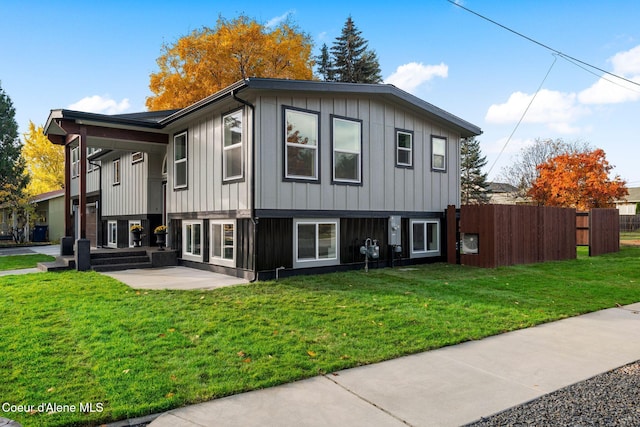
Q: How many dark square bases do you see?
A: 2